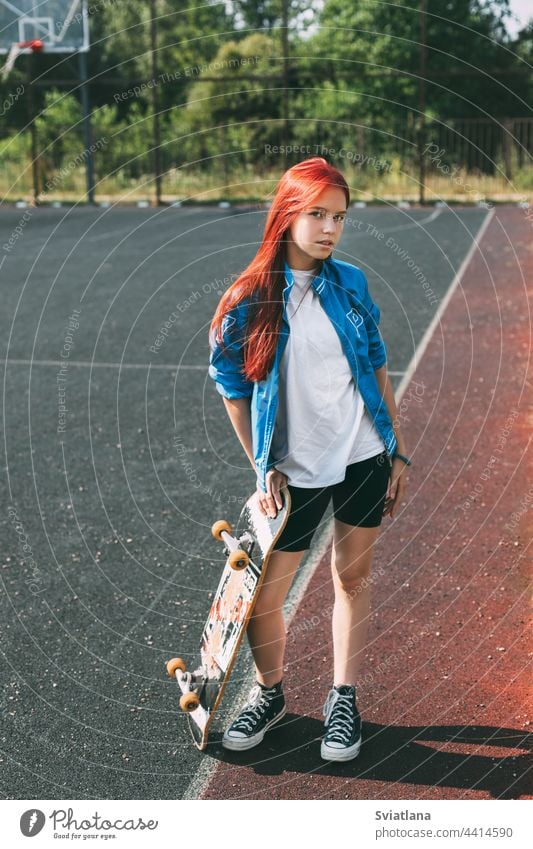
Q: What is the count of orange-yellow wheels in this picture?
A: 4